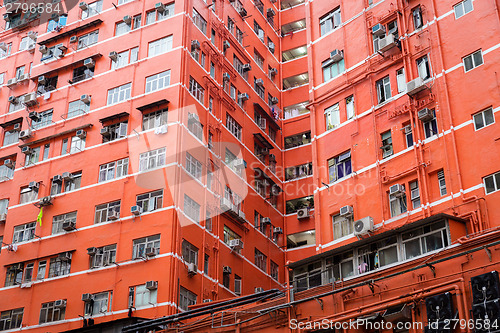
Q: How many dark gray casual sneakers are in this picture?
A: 0